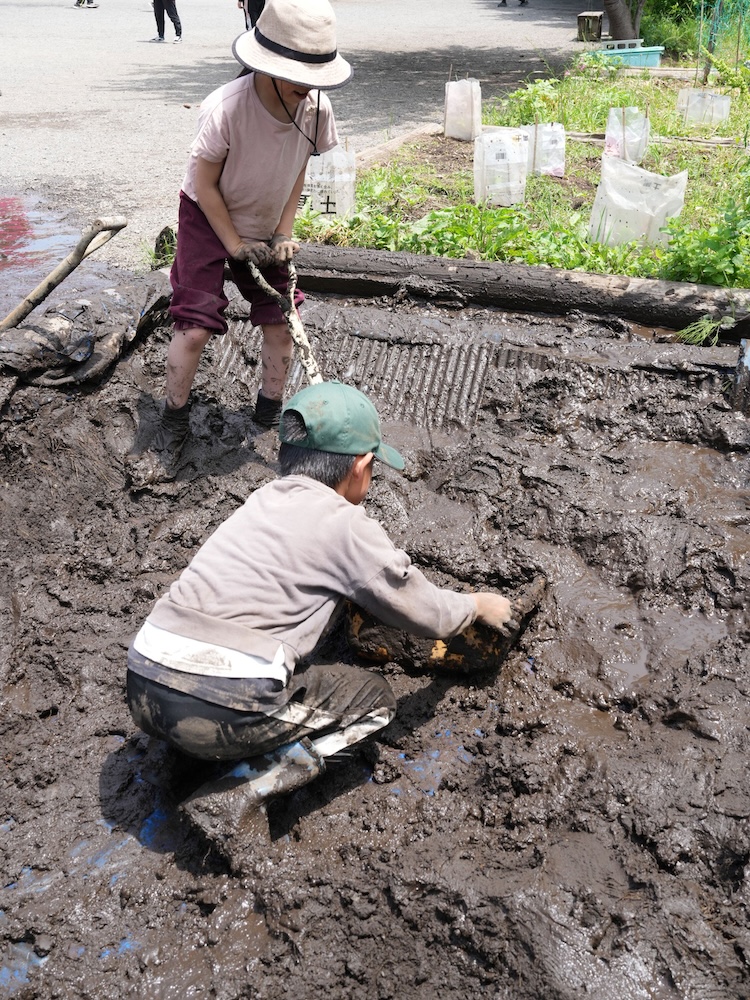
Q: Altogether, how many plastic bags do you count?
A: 7